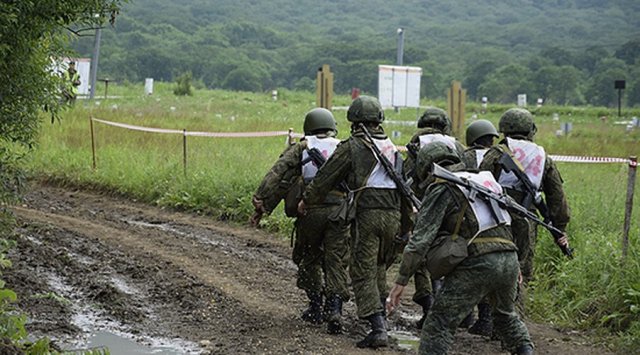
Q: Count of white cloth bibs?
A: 6